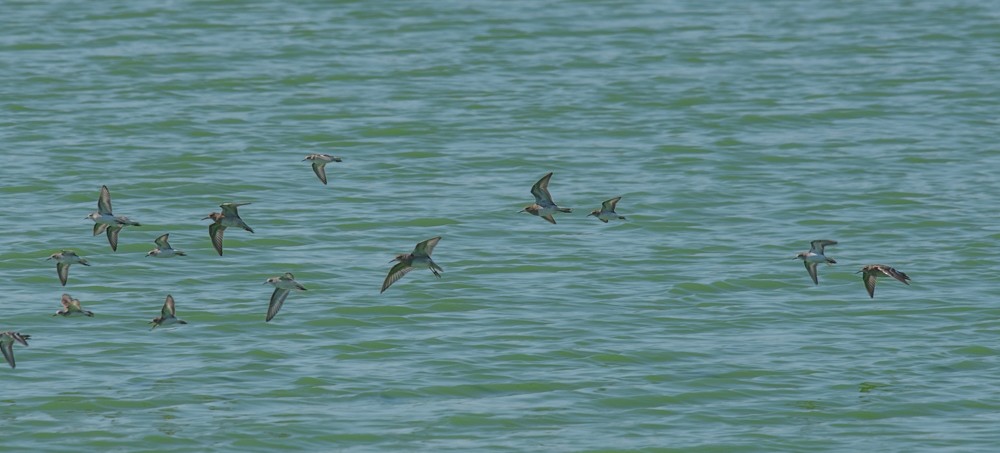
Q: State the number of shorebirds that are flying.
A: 15